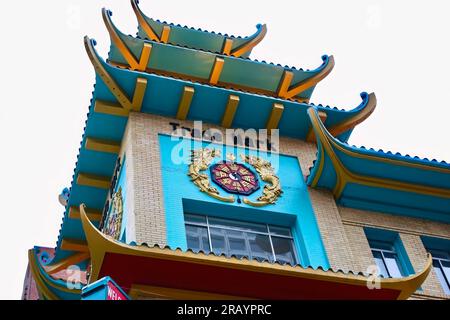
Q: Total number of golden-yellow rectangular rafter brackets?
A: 15